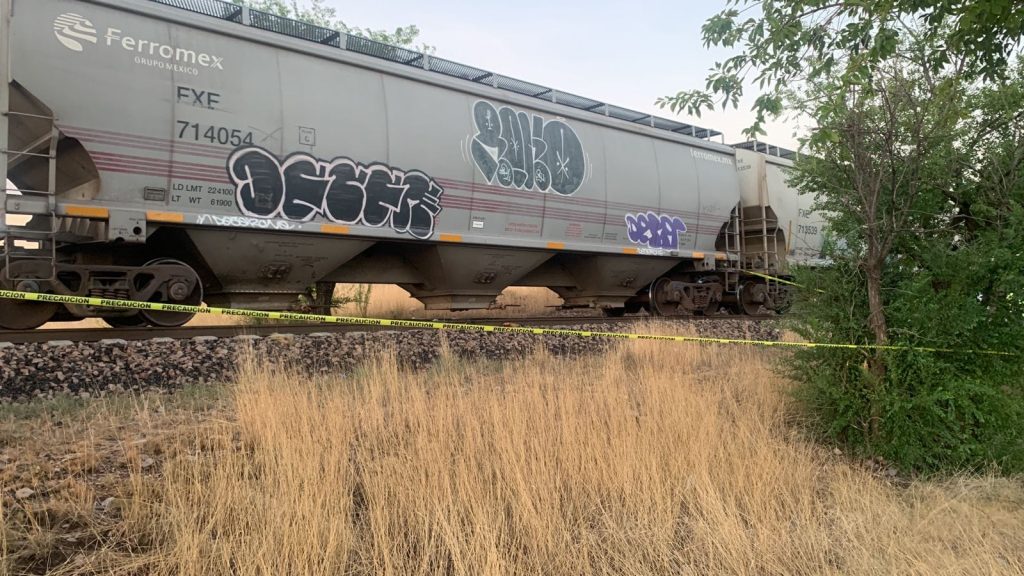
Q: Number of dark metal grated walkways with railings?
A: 2